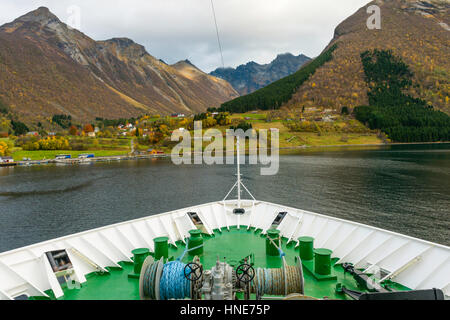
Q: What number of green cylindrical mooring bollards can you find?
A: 6